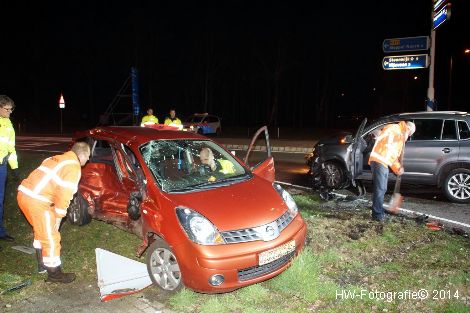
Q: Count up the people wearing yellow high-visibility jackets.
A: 4